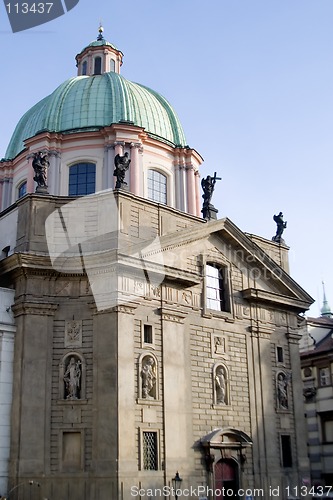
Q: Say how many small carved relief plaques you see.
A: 2